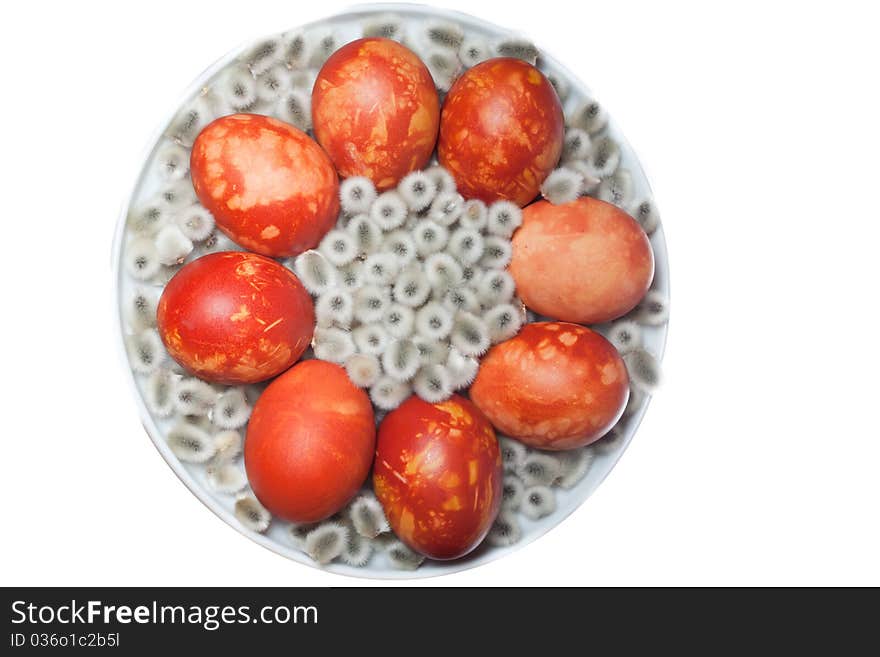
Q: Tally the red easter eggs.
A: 8